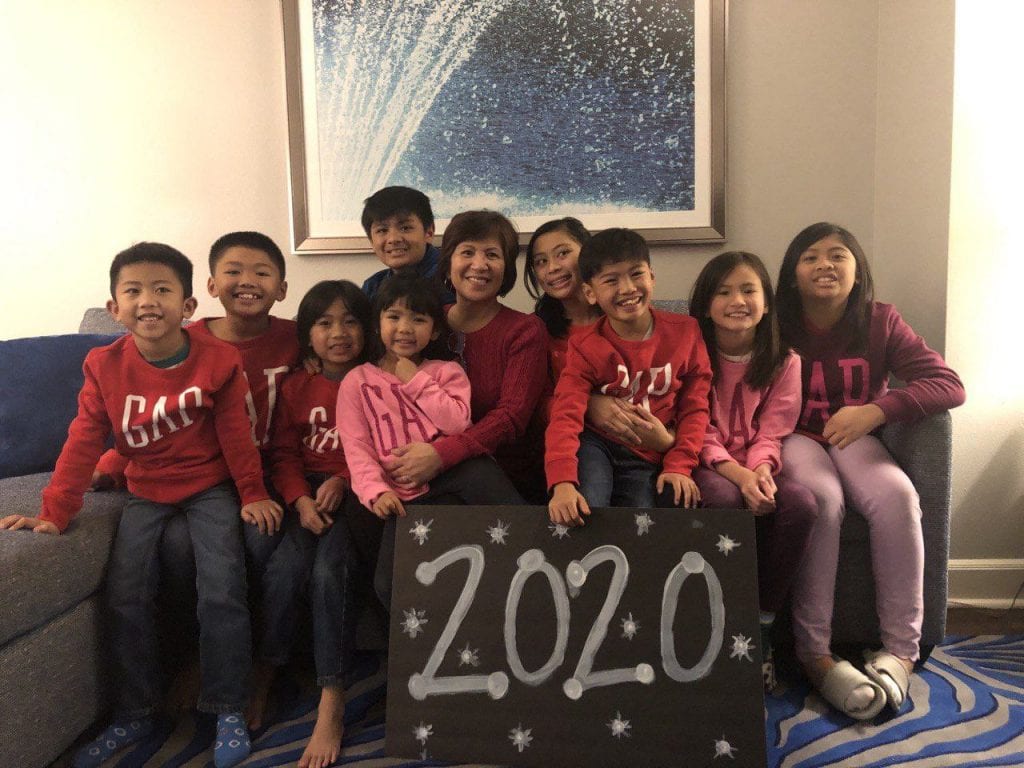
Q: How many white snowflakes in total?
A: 13